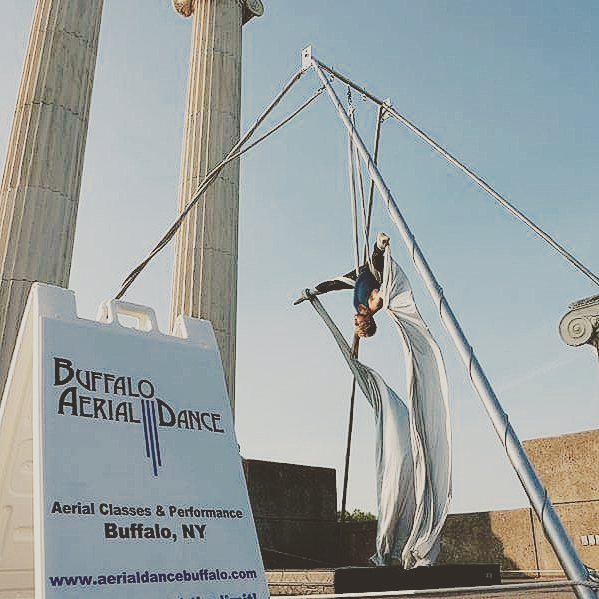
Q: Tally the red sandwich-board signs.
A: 0